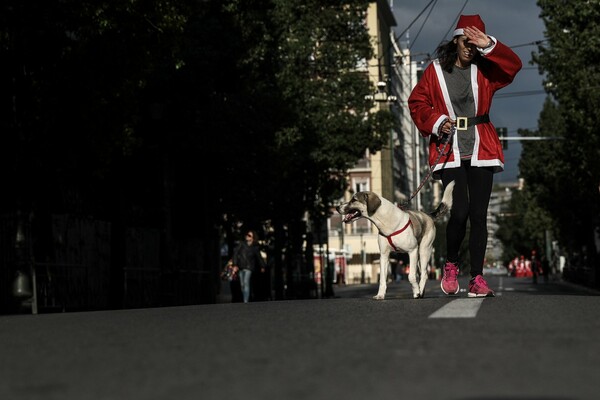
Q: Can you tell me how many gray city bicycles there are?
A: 0